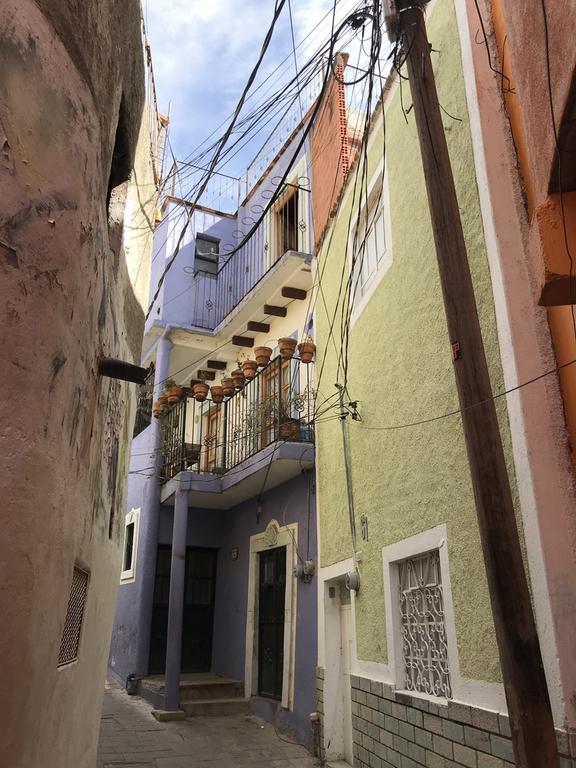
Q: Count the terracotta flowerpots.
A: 11